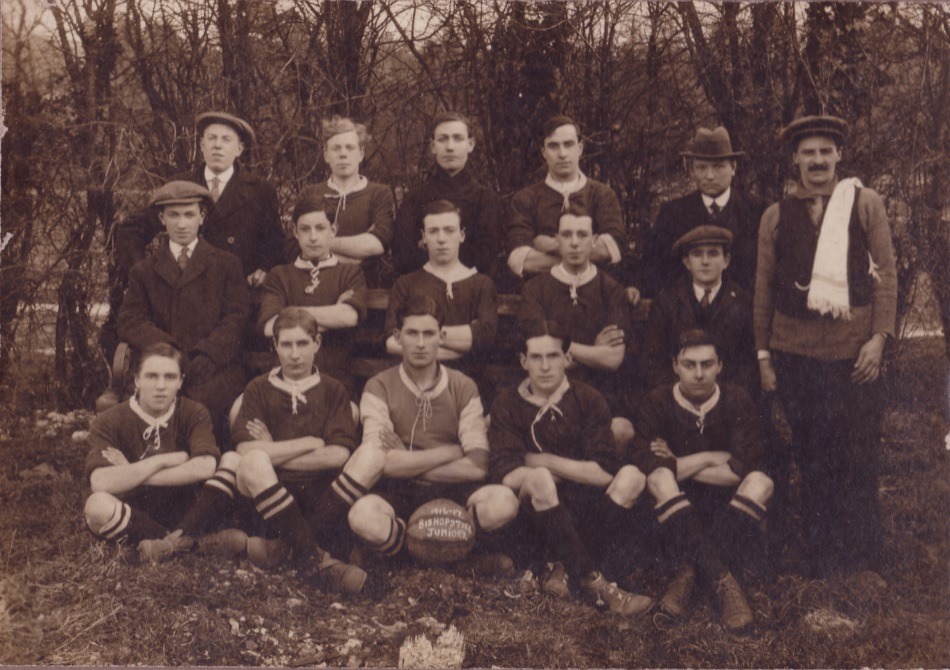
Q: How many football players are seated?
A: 8